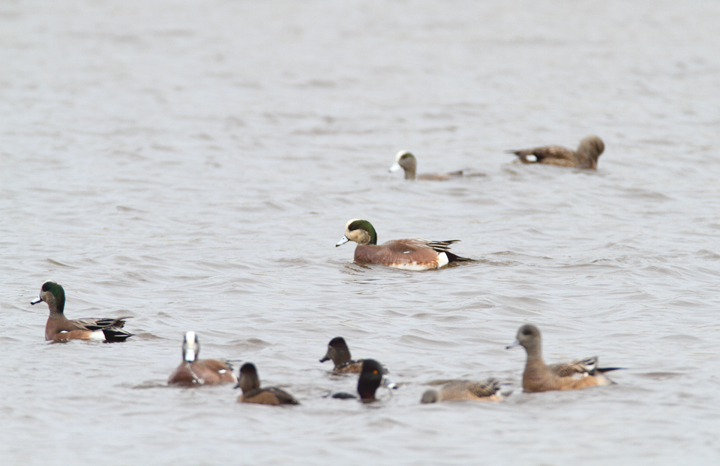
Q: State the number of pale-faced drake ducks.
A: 4